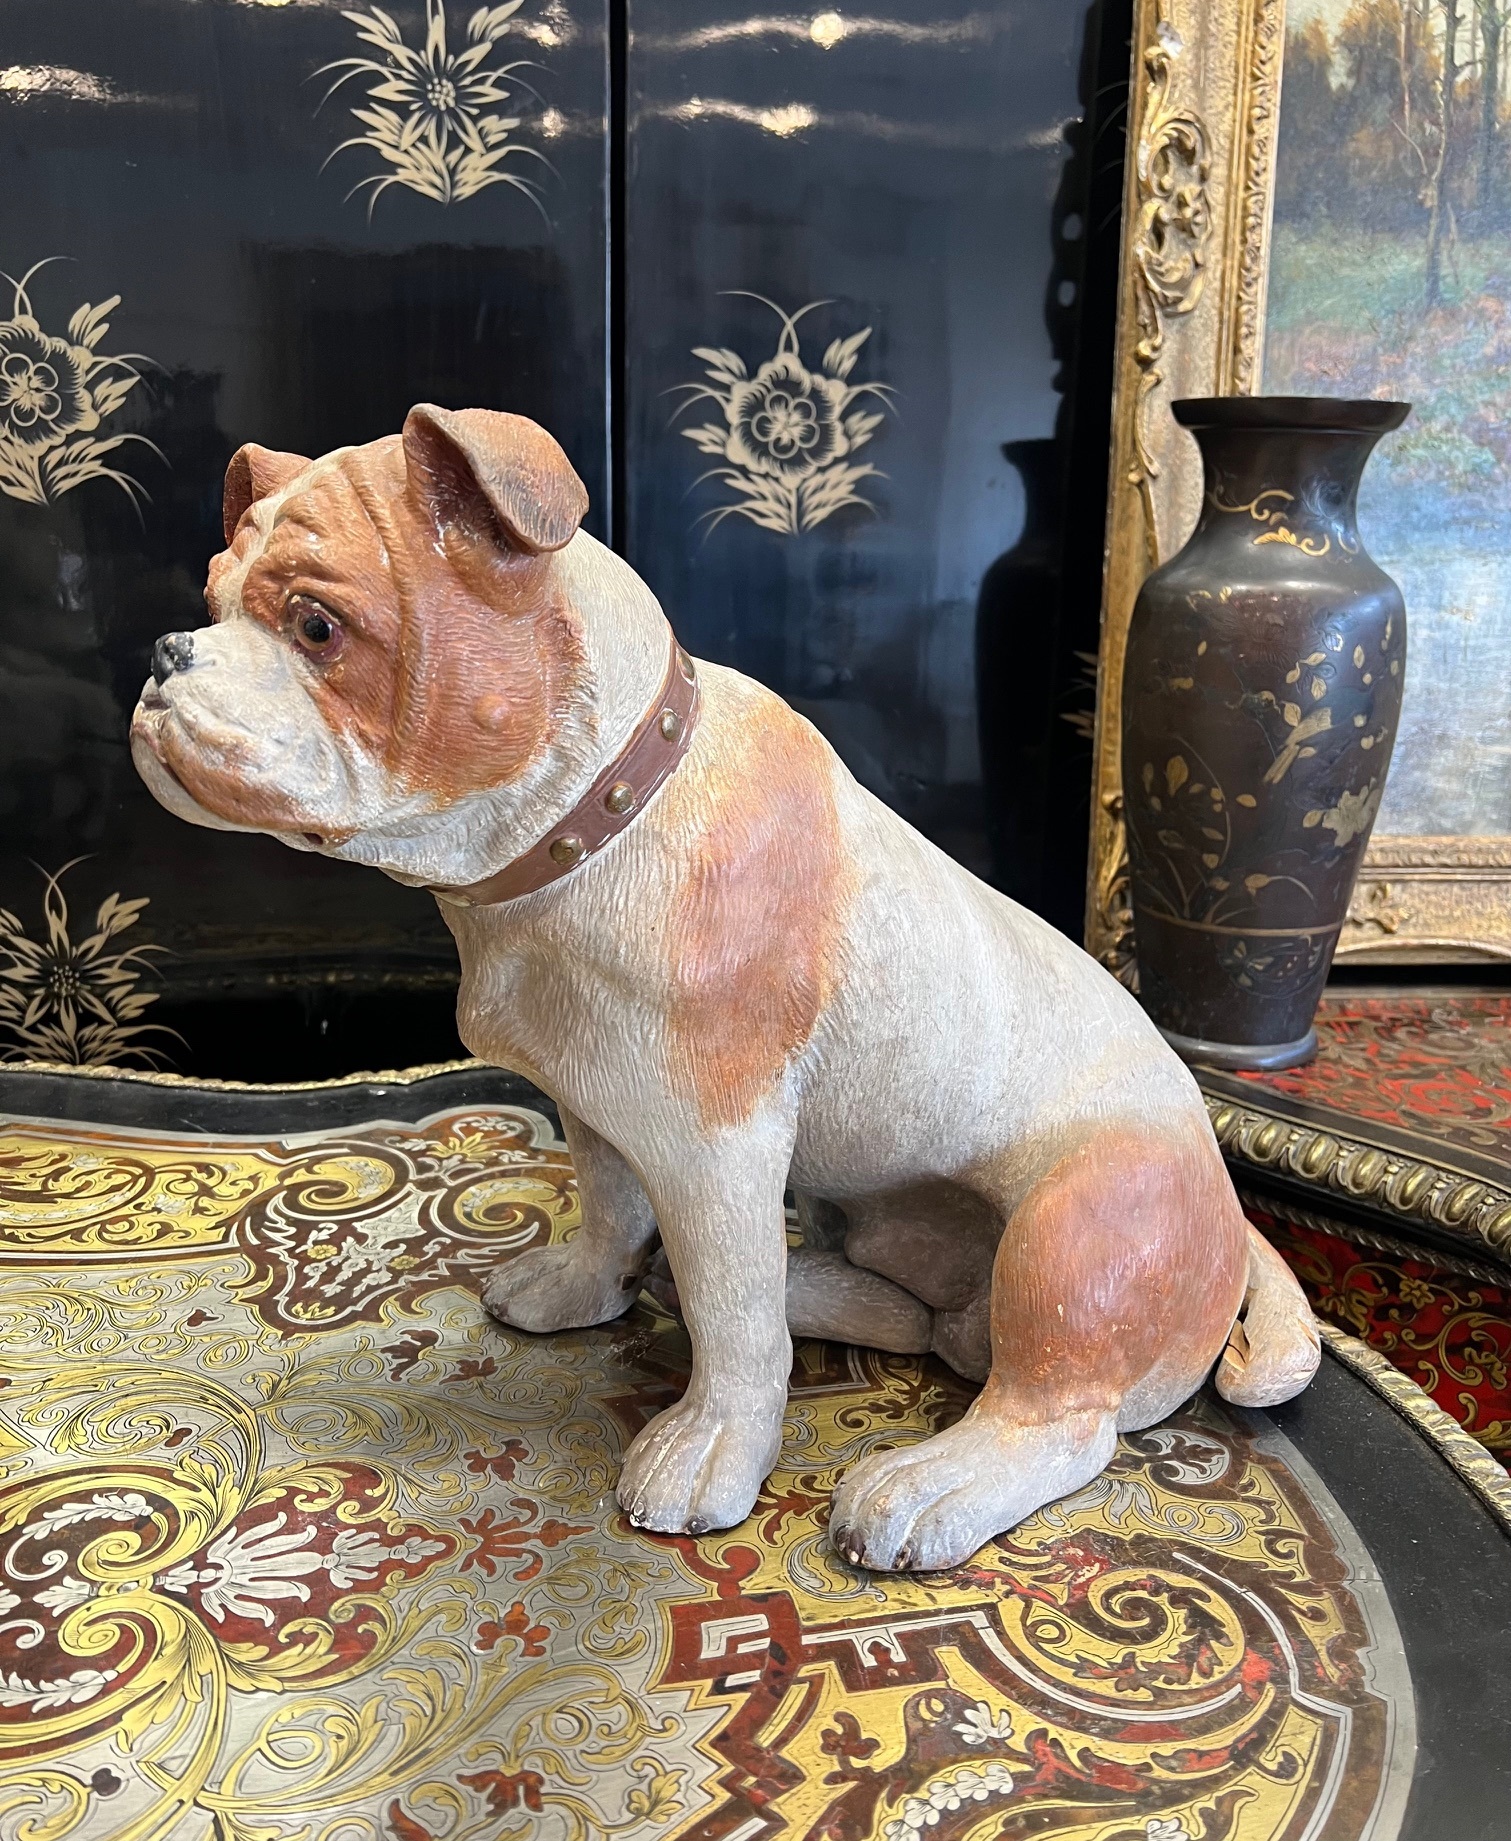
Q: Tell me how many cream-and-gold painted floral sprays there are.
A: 4